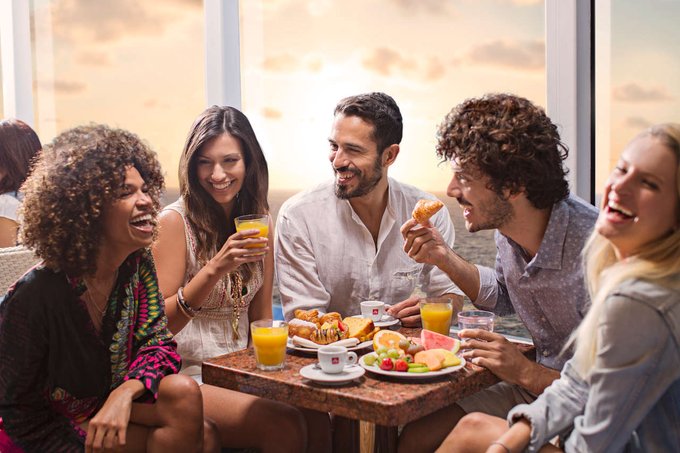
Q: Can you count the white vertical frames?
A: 3